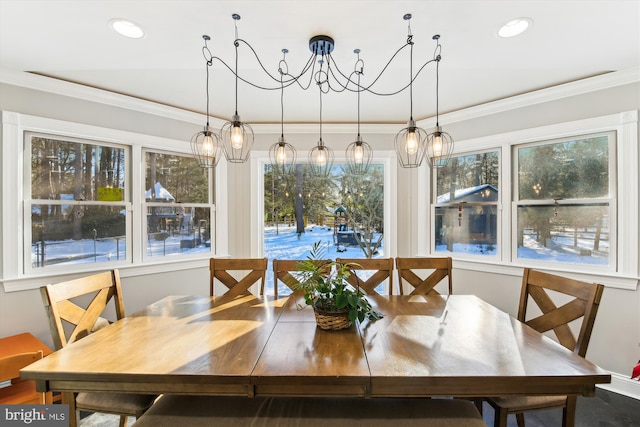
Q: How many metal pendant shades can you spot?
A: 7